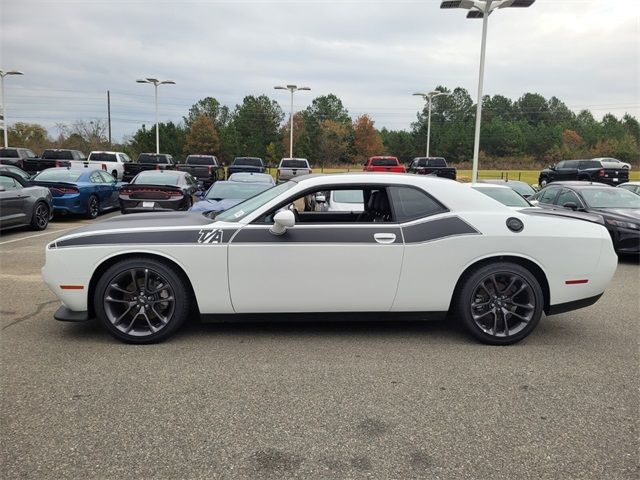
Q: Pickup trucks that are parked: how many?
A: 10